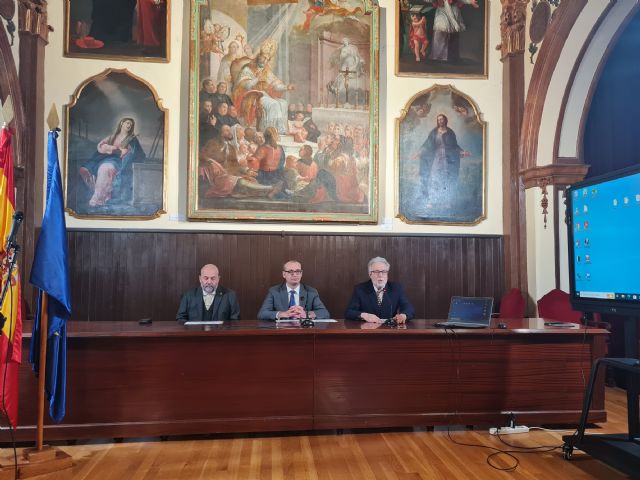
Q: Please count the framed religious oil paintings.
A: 5